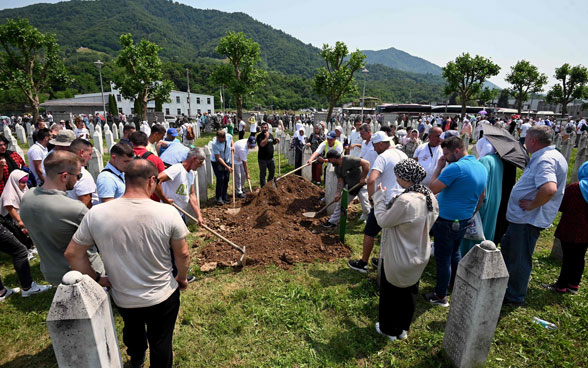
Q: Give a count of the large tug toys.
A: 0